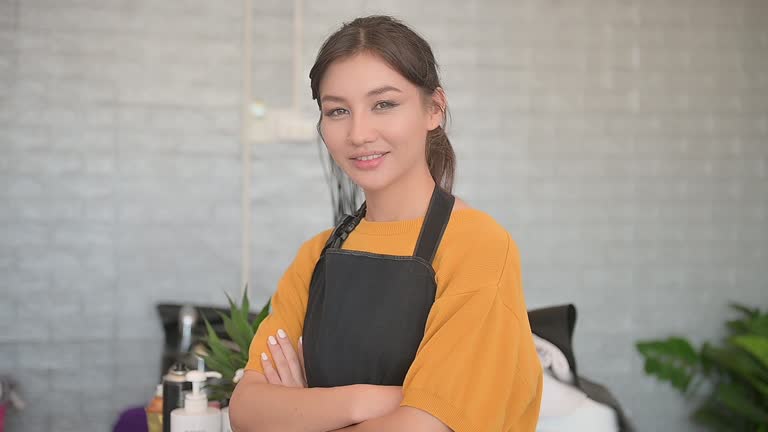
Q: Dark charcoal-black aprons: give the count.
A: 1